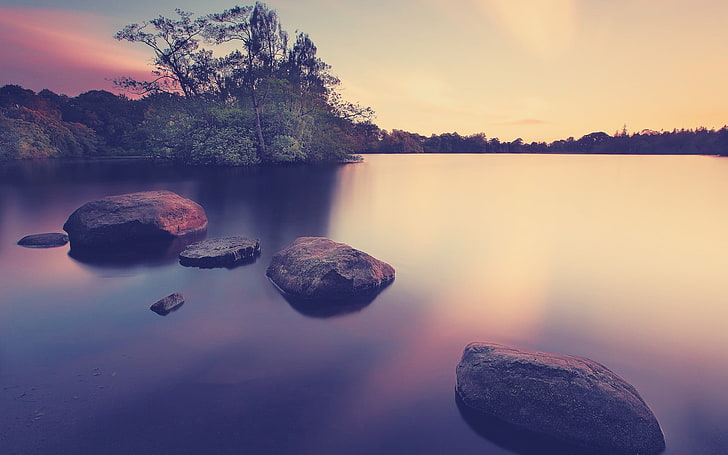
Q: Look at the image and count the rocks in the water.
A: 6